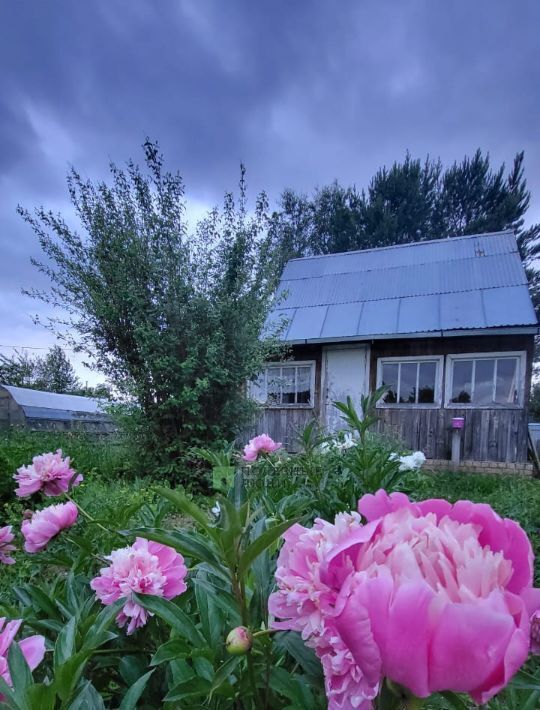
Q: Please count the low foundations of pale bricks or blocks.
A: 1